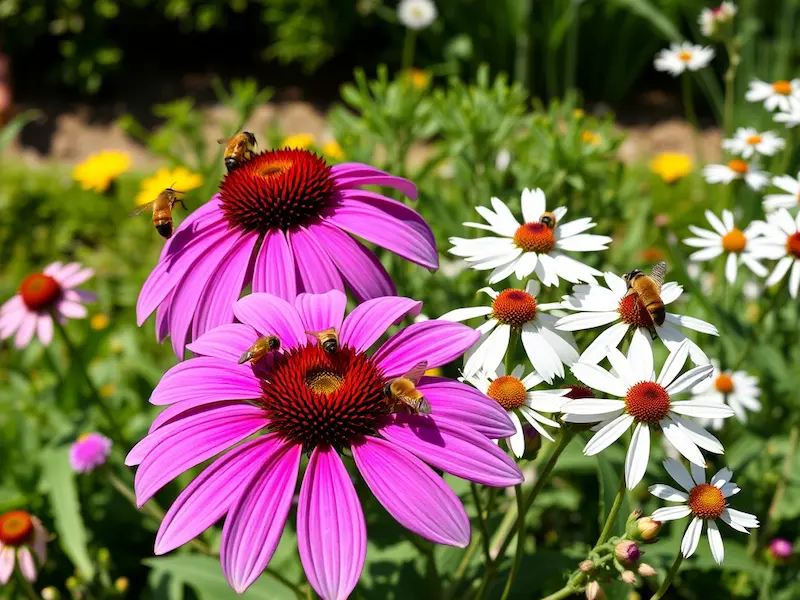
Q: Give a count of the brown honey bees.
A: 7